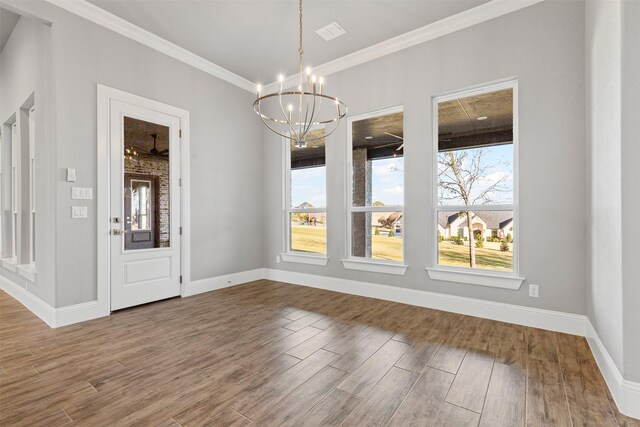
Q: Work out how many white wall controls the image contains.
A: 3